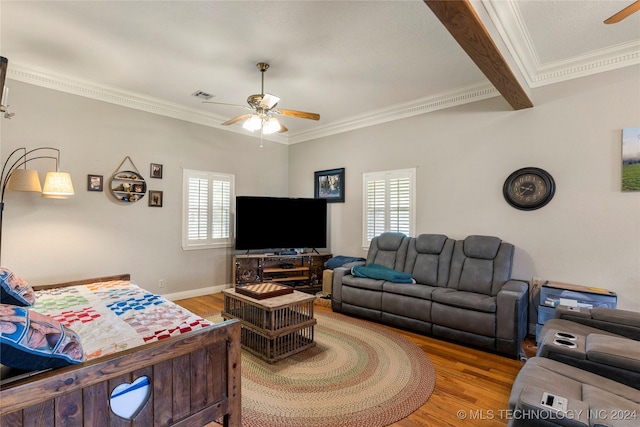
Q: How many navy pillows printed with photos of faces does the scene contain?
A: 2